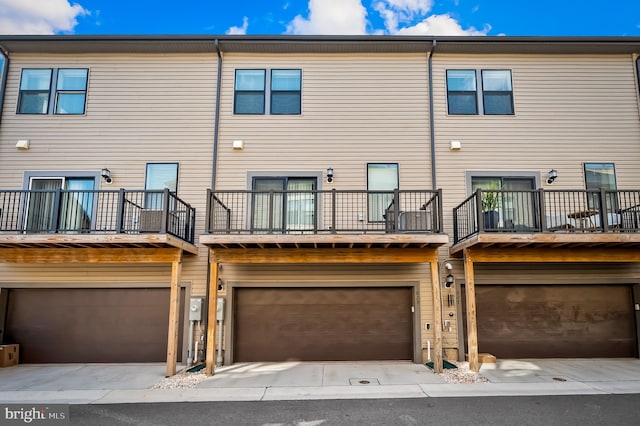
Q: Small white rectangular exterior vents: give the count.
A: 3